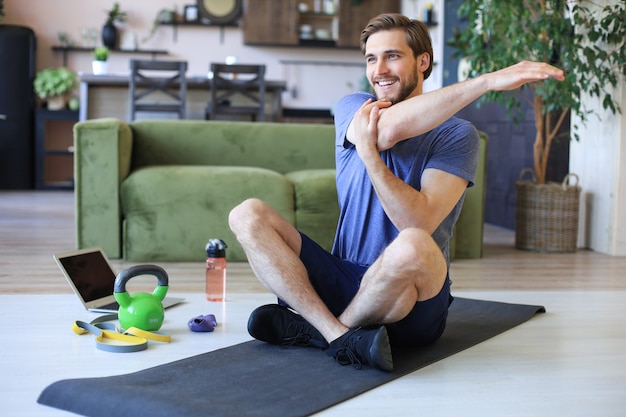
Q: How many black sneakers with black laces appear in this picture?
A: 2